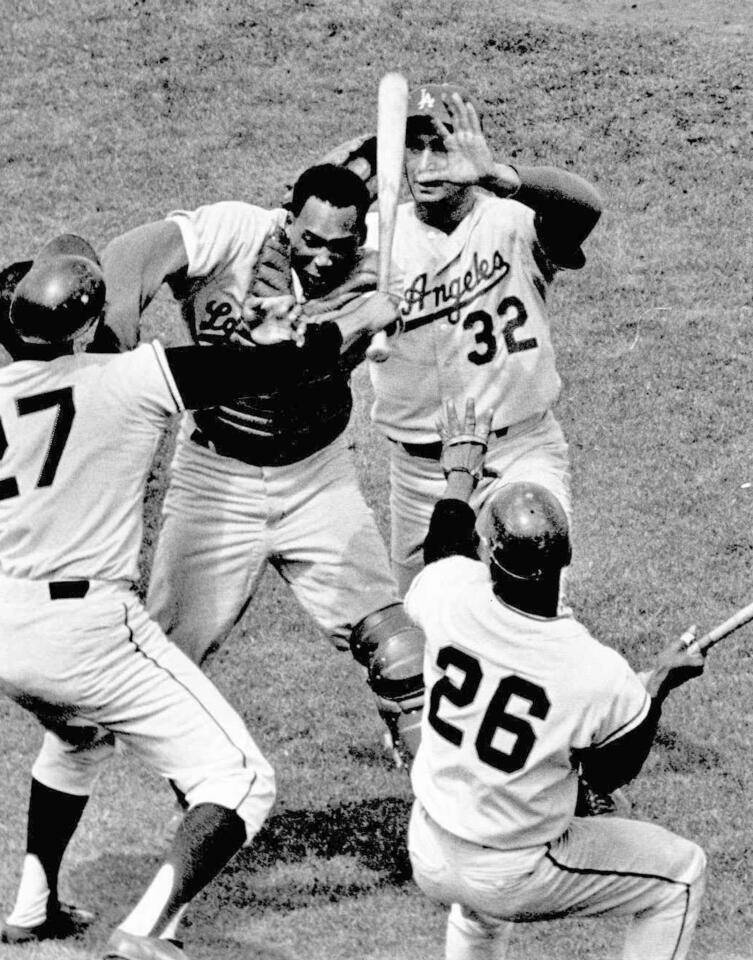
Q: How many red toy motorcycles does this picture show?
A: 0